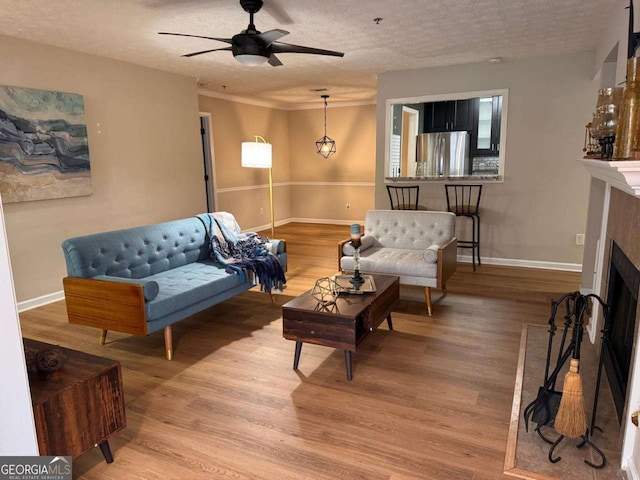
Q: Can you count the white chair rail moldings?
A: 2